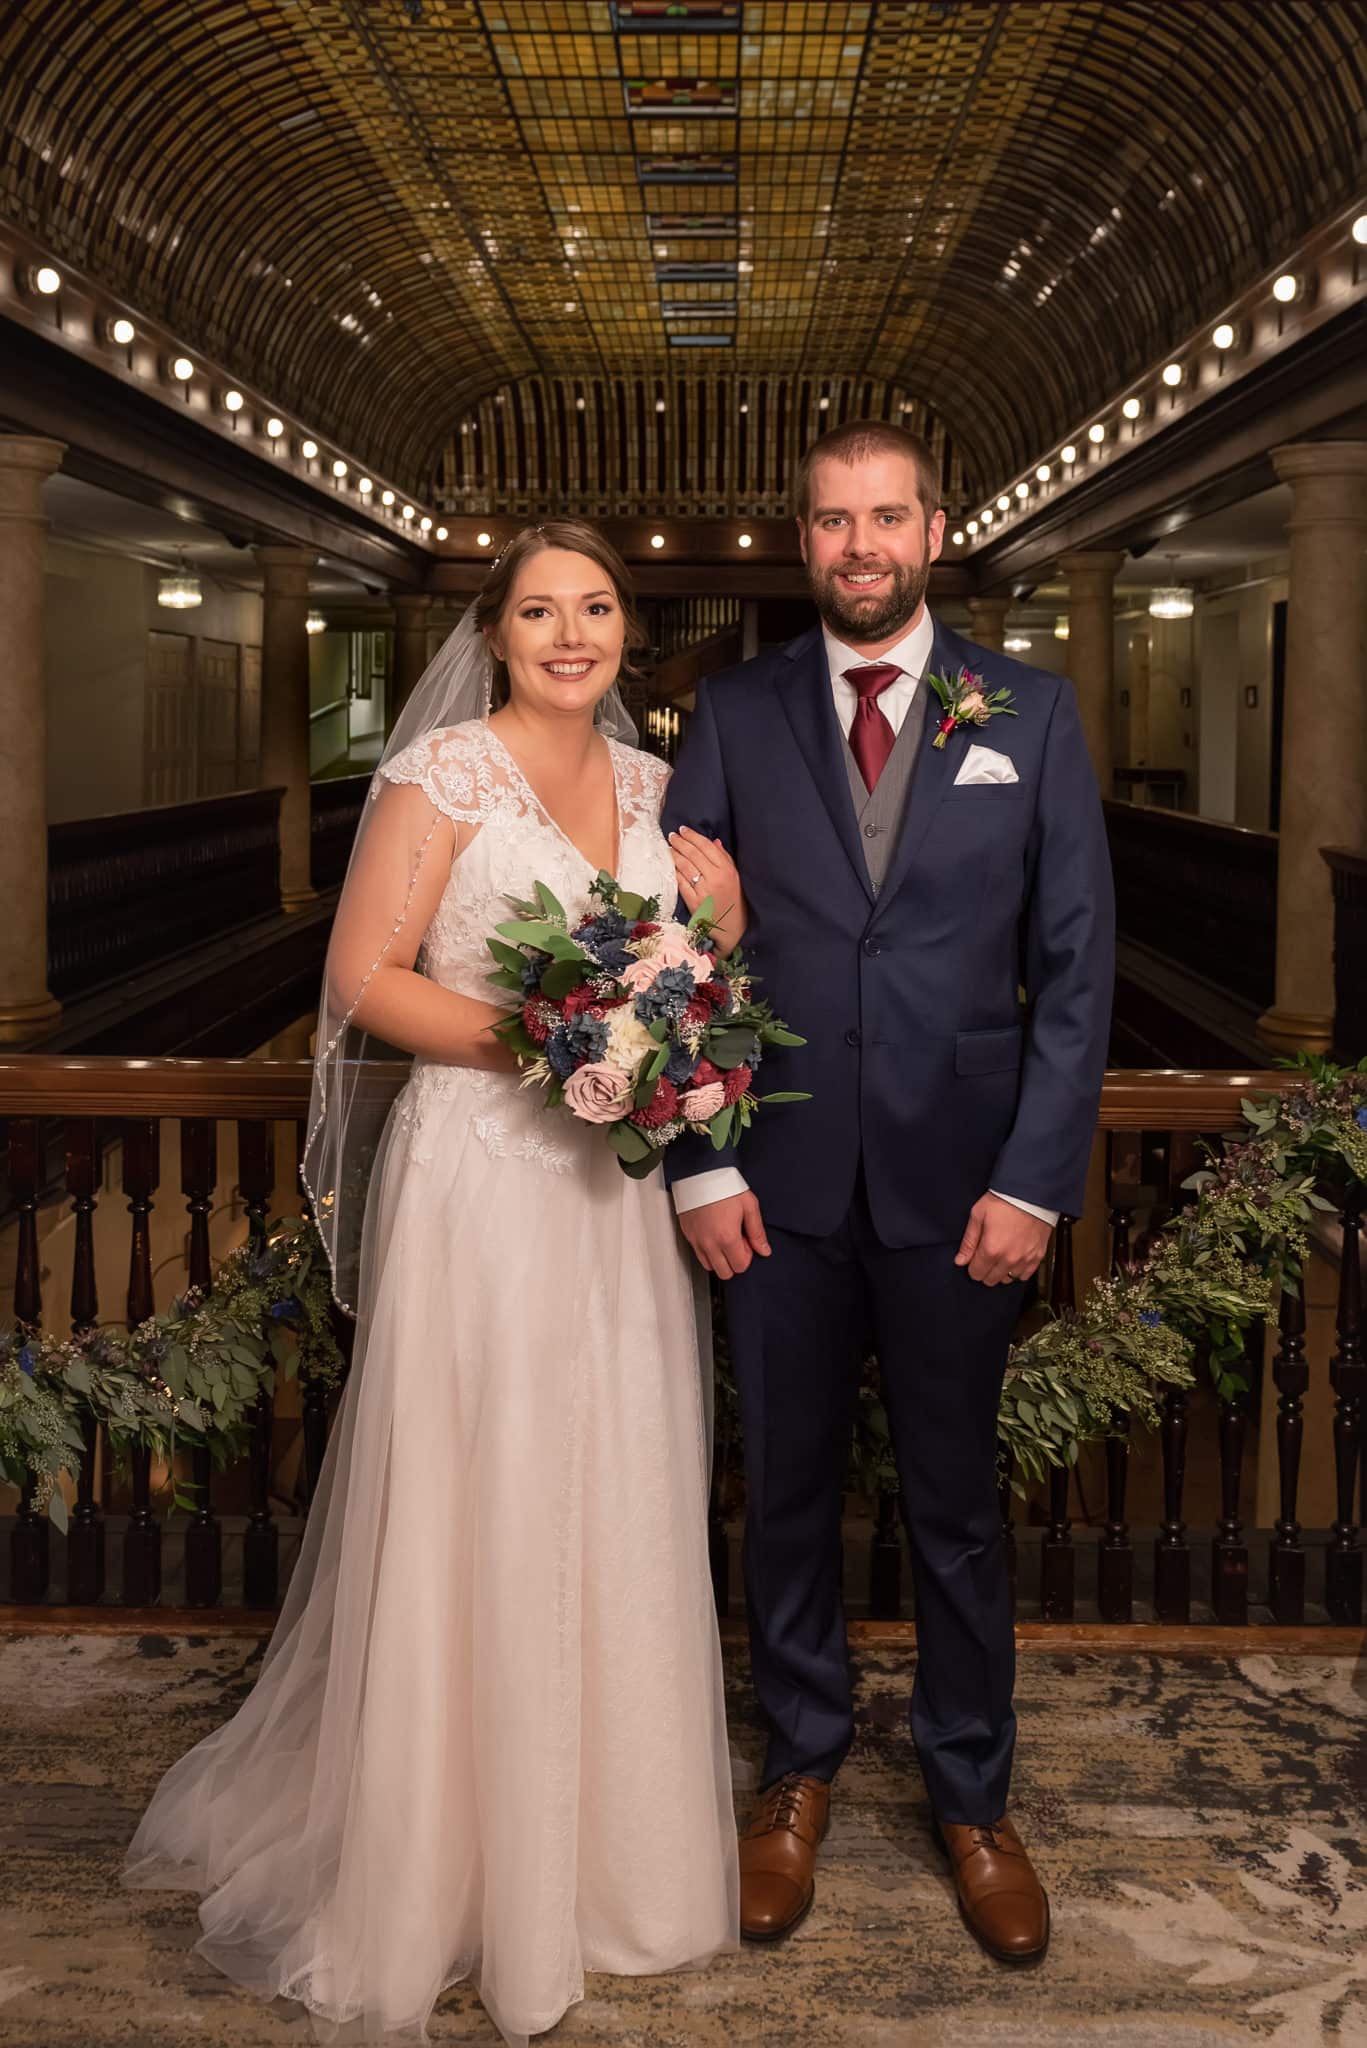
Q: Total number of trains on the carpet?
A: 1